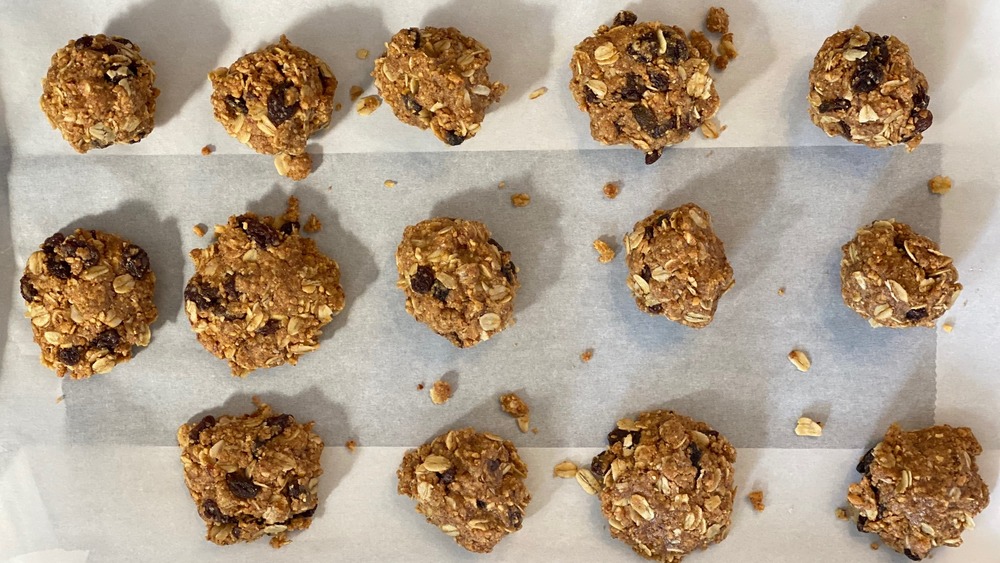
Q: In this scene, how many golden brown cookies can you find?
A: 14